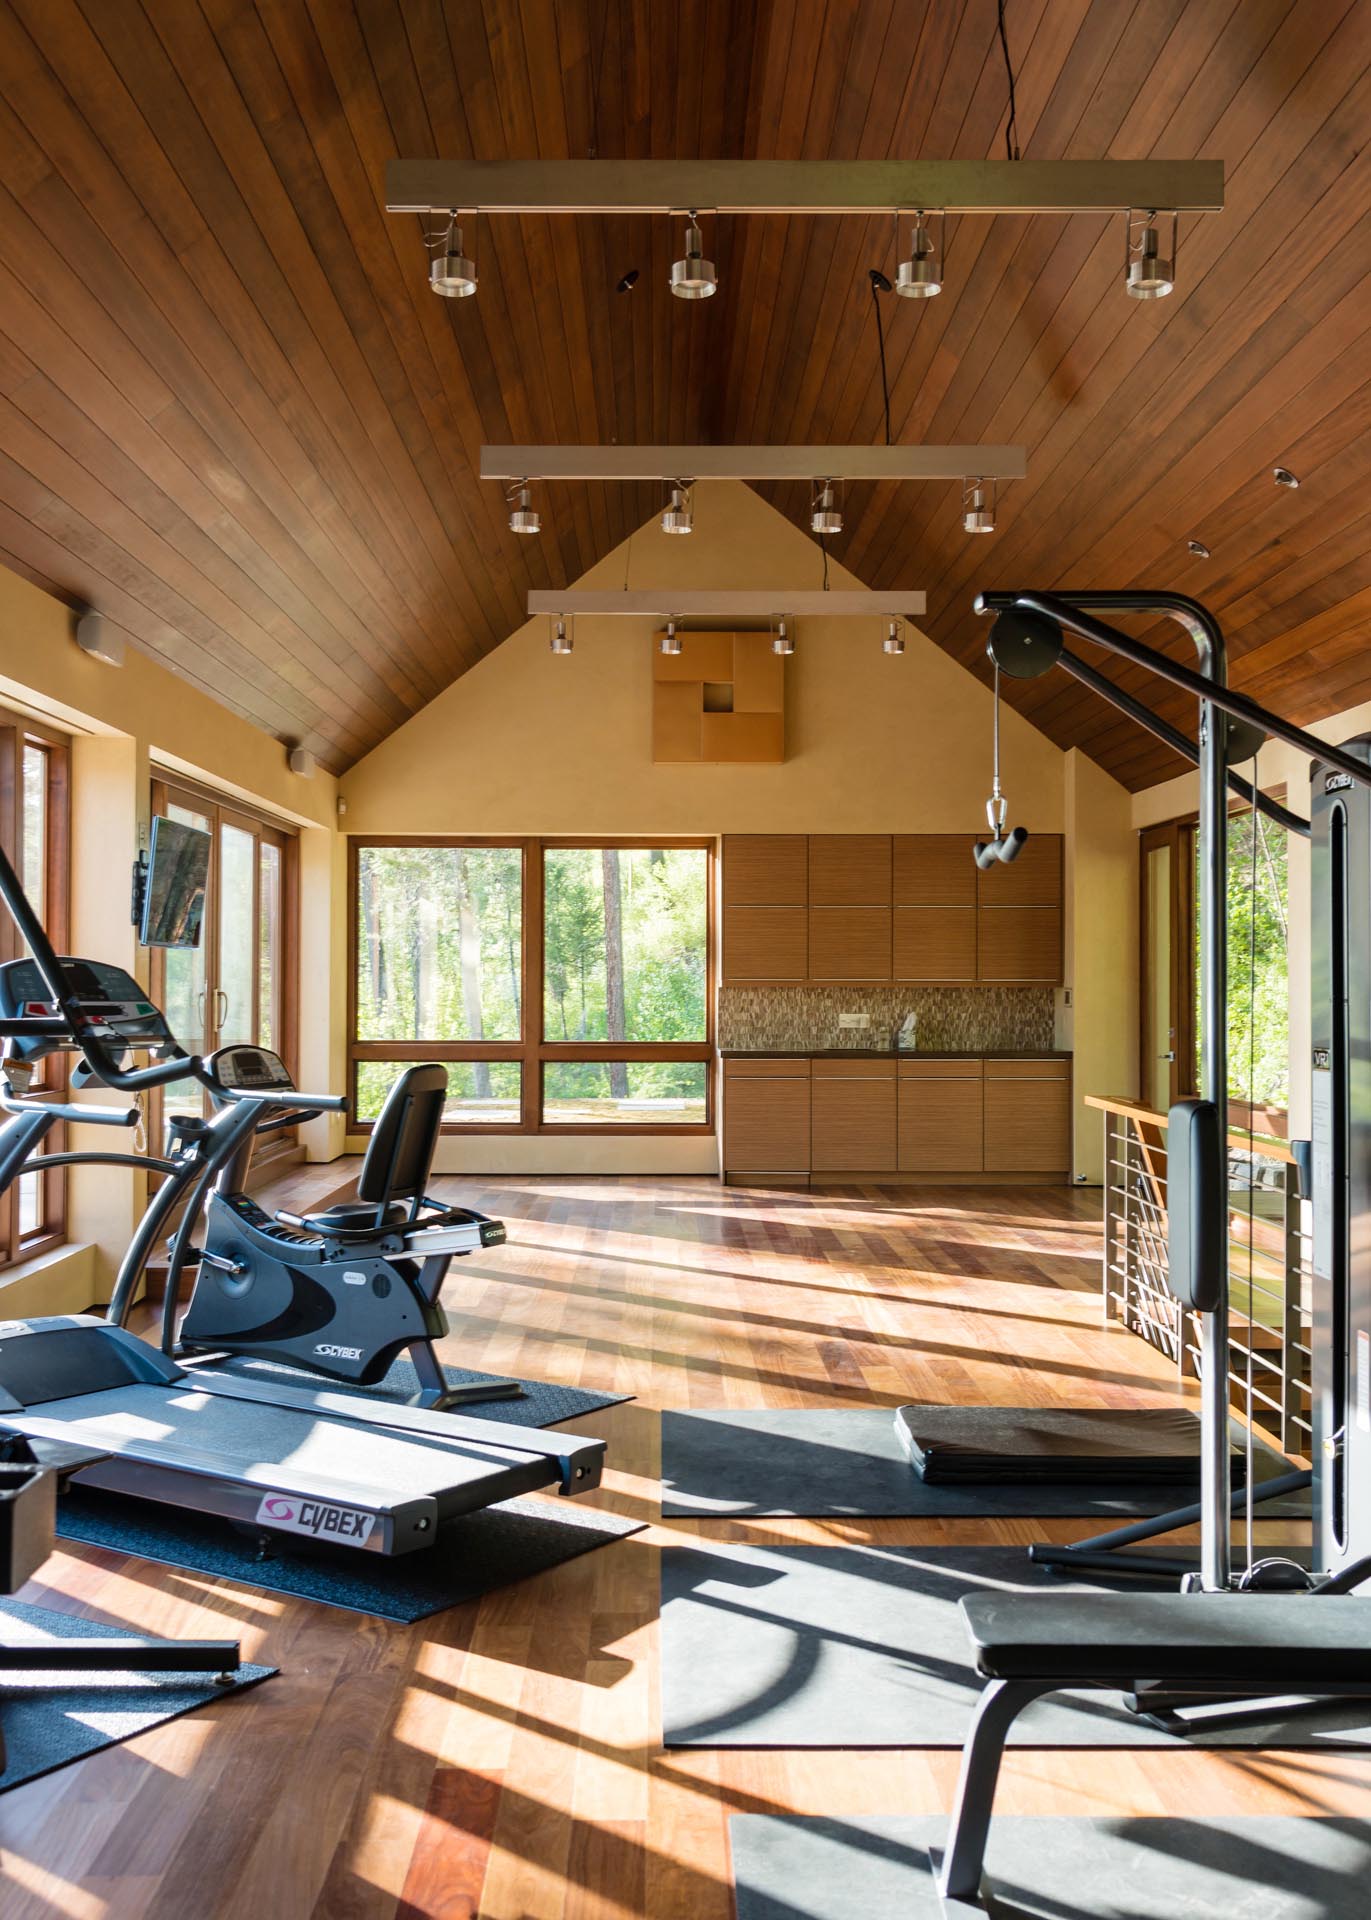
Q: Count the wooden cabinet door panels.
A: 12